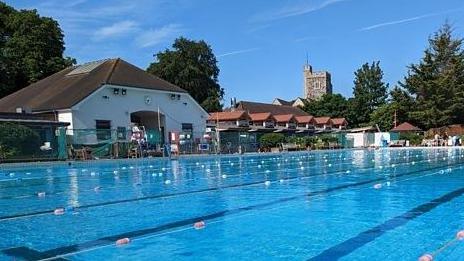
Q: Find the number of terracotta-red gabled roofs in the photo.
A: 6